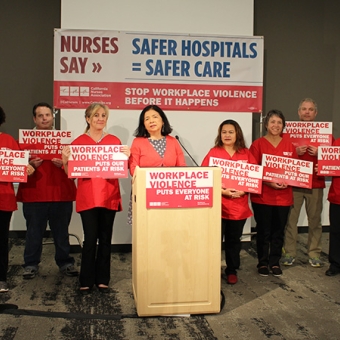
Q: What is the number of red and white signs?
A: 8